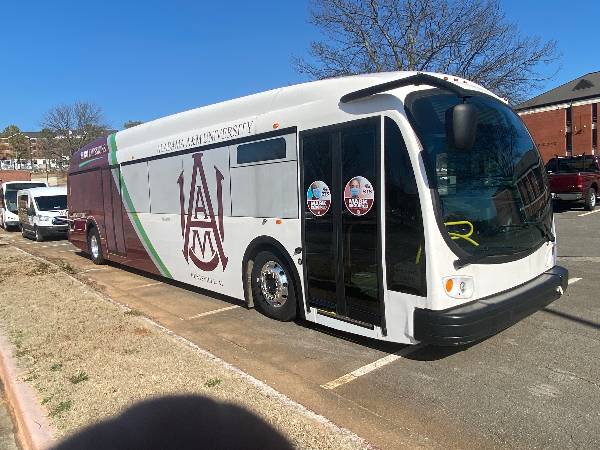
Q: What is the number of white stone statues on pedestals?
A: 0